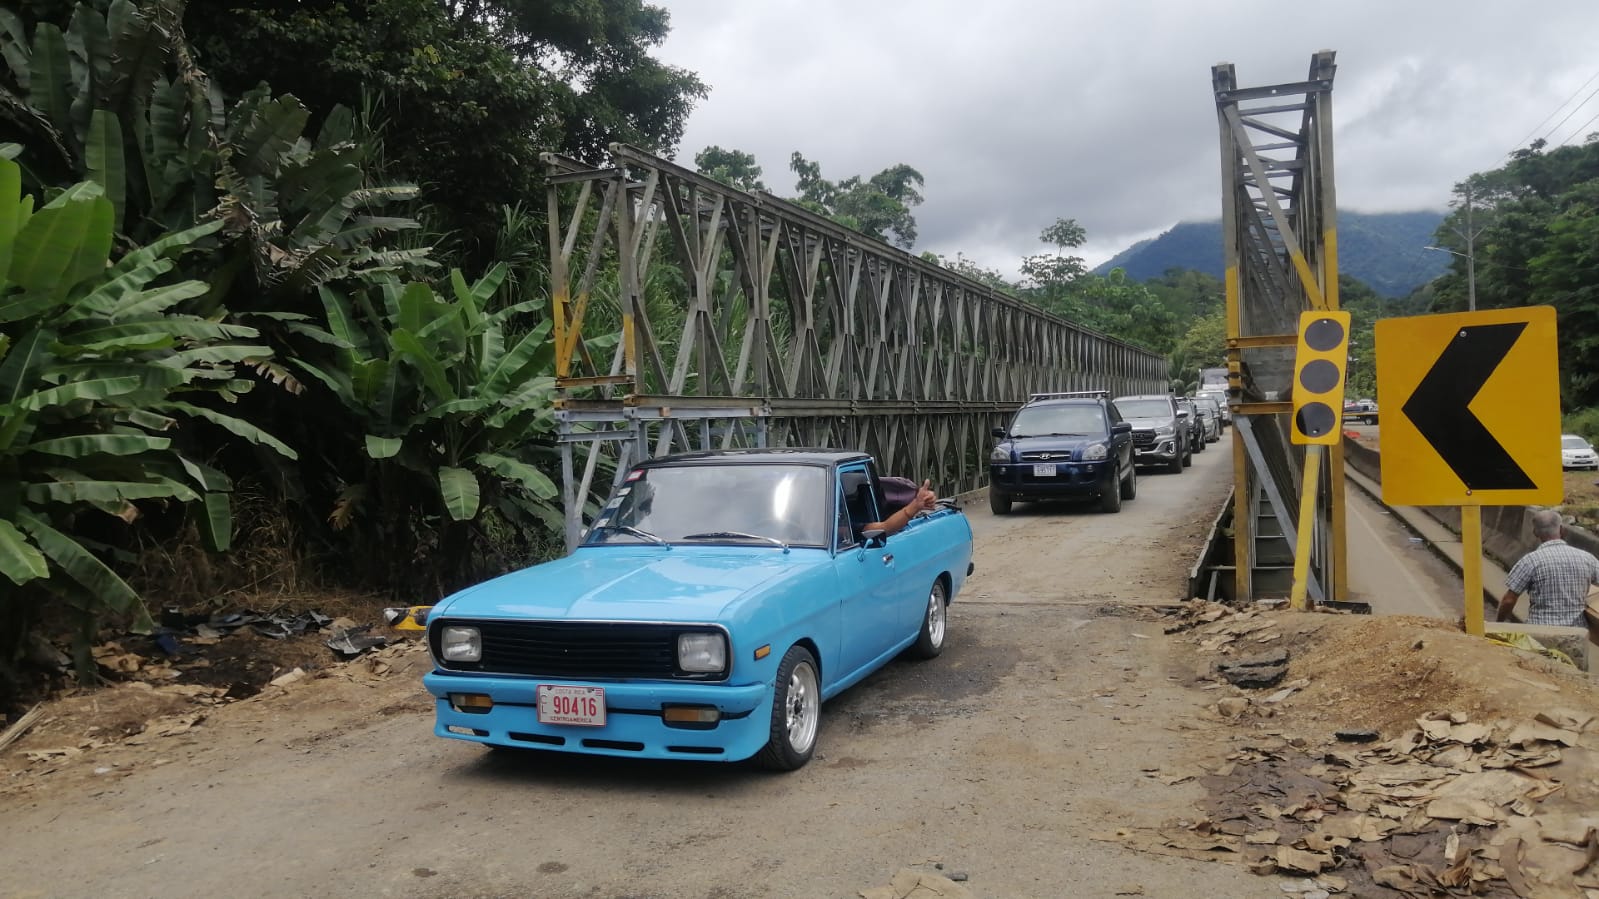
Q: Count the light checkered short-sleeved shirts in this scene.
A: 1